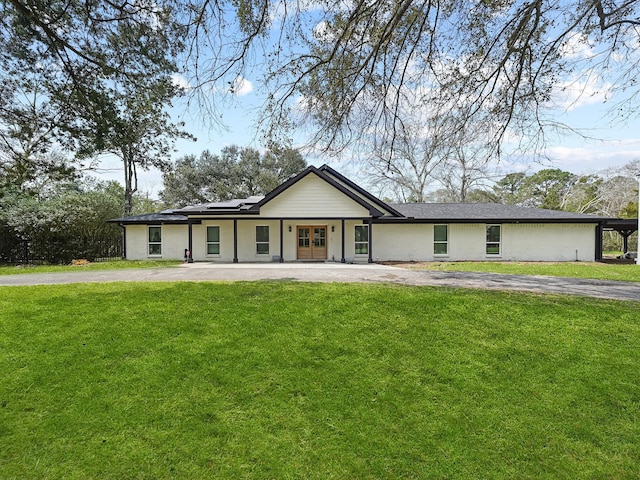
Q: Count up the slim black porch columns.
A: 5